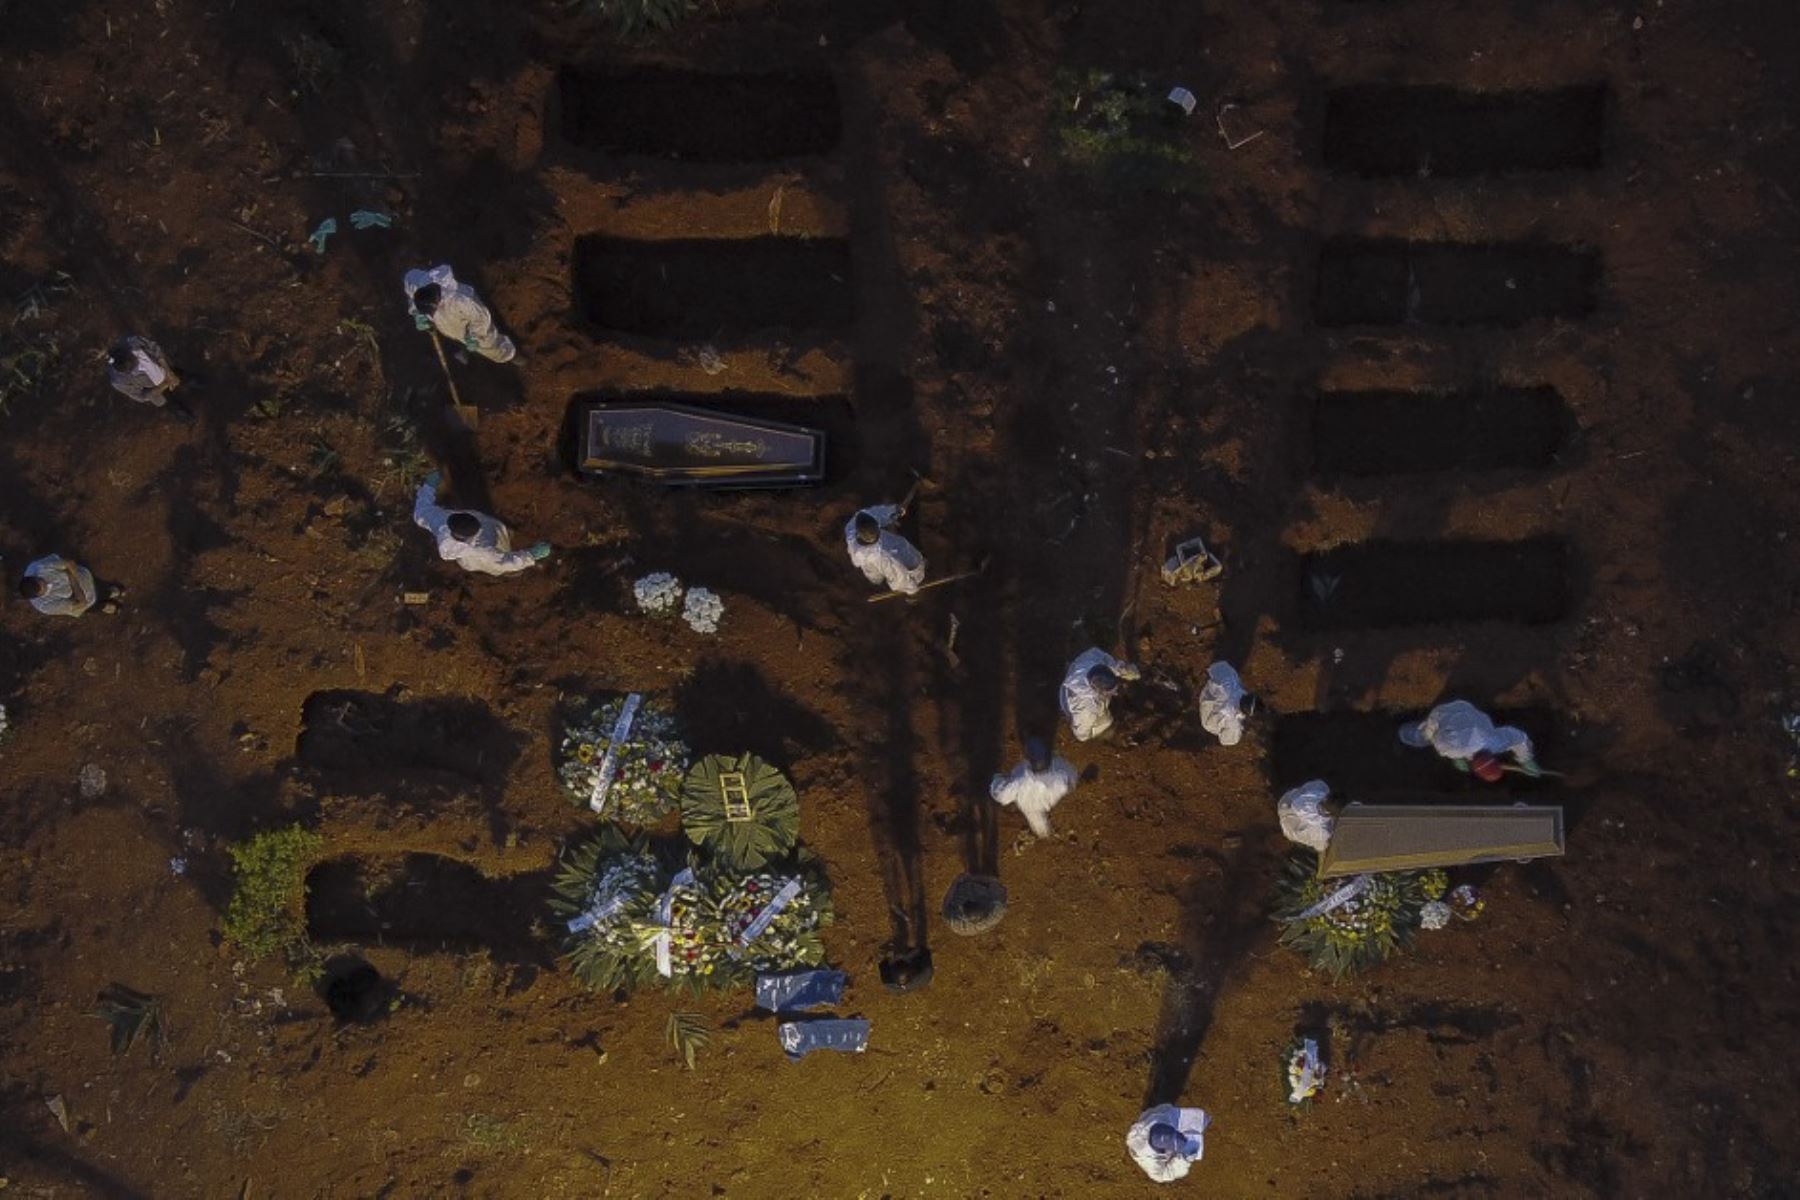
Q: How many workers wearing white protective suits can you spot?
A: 9